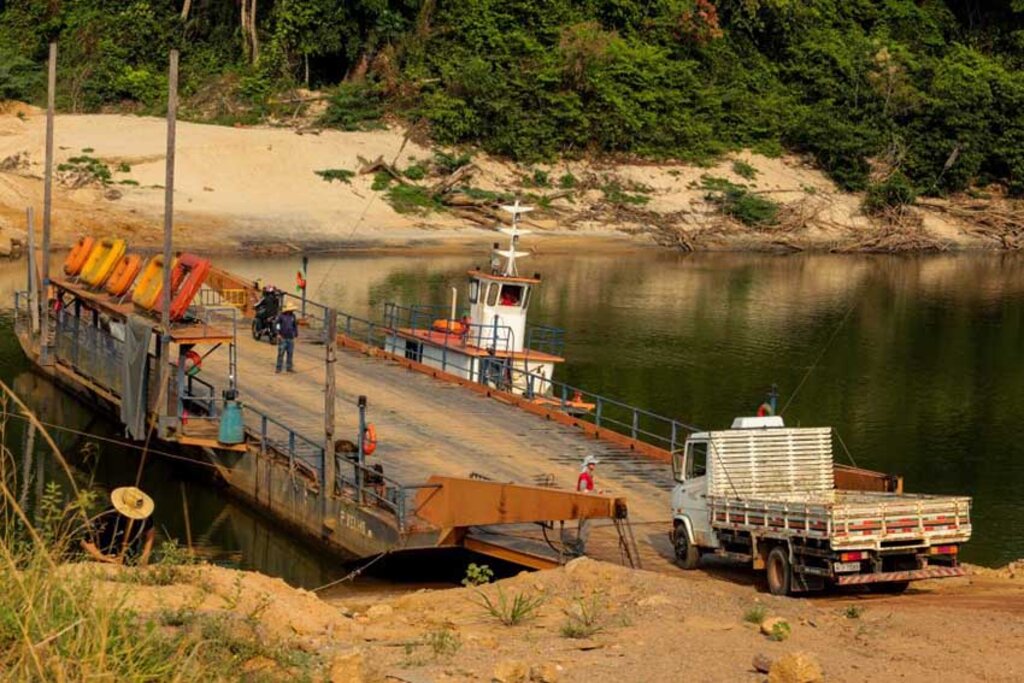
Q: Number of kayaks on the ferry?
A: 5